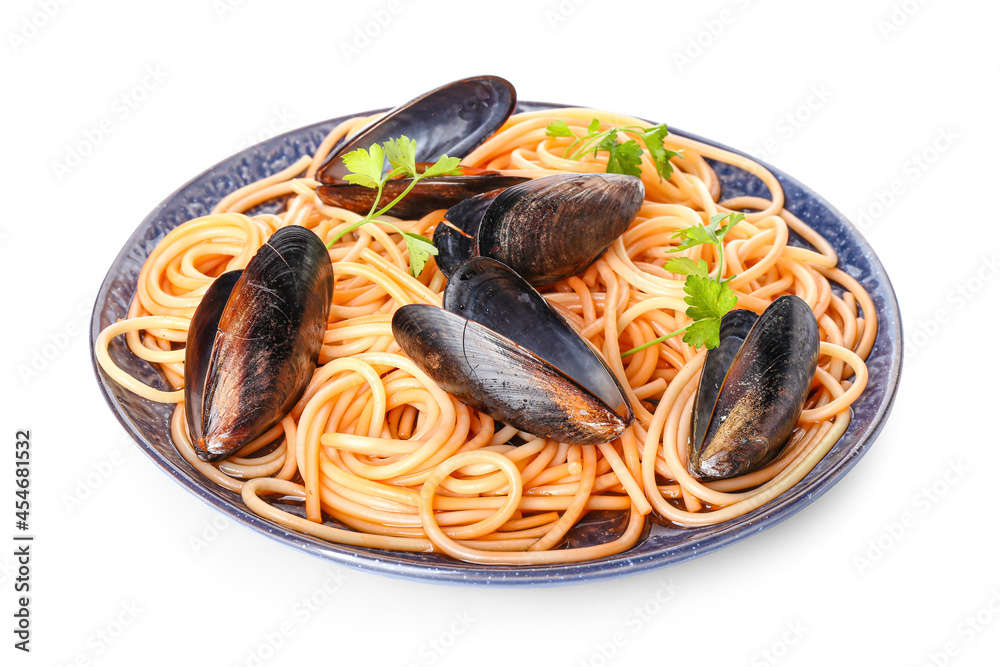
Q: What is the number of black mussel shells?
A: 5